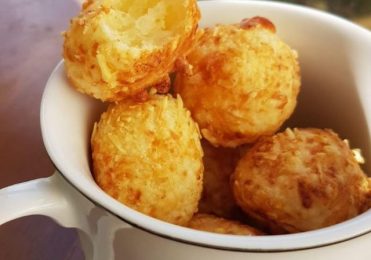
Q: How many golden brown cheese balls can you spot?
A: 6